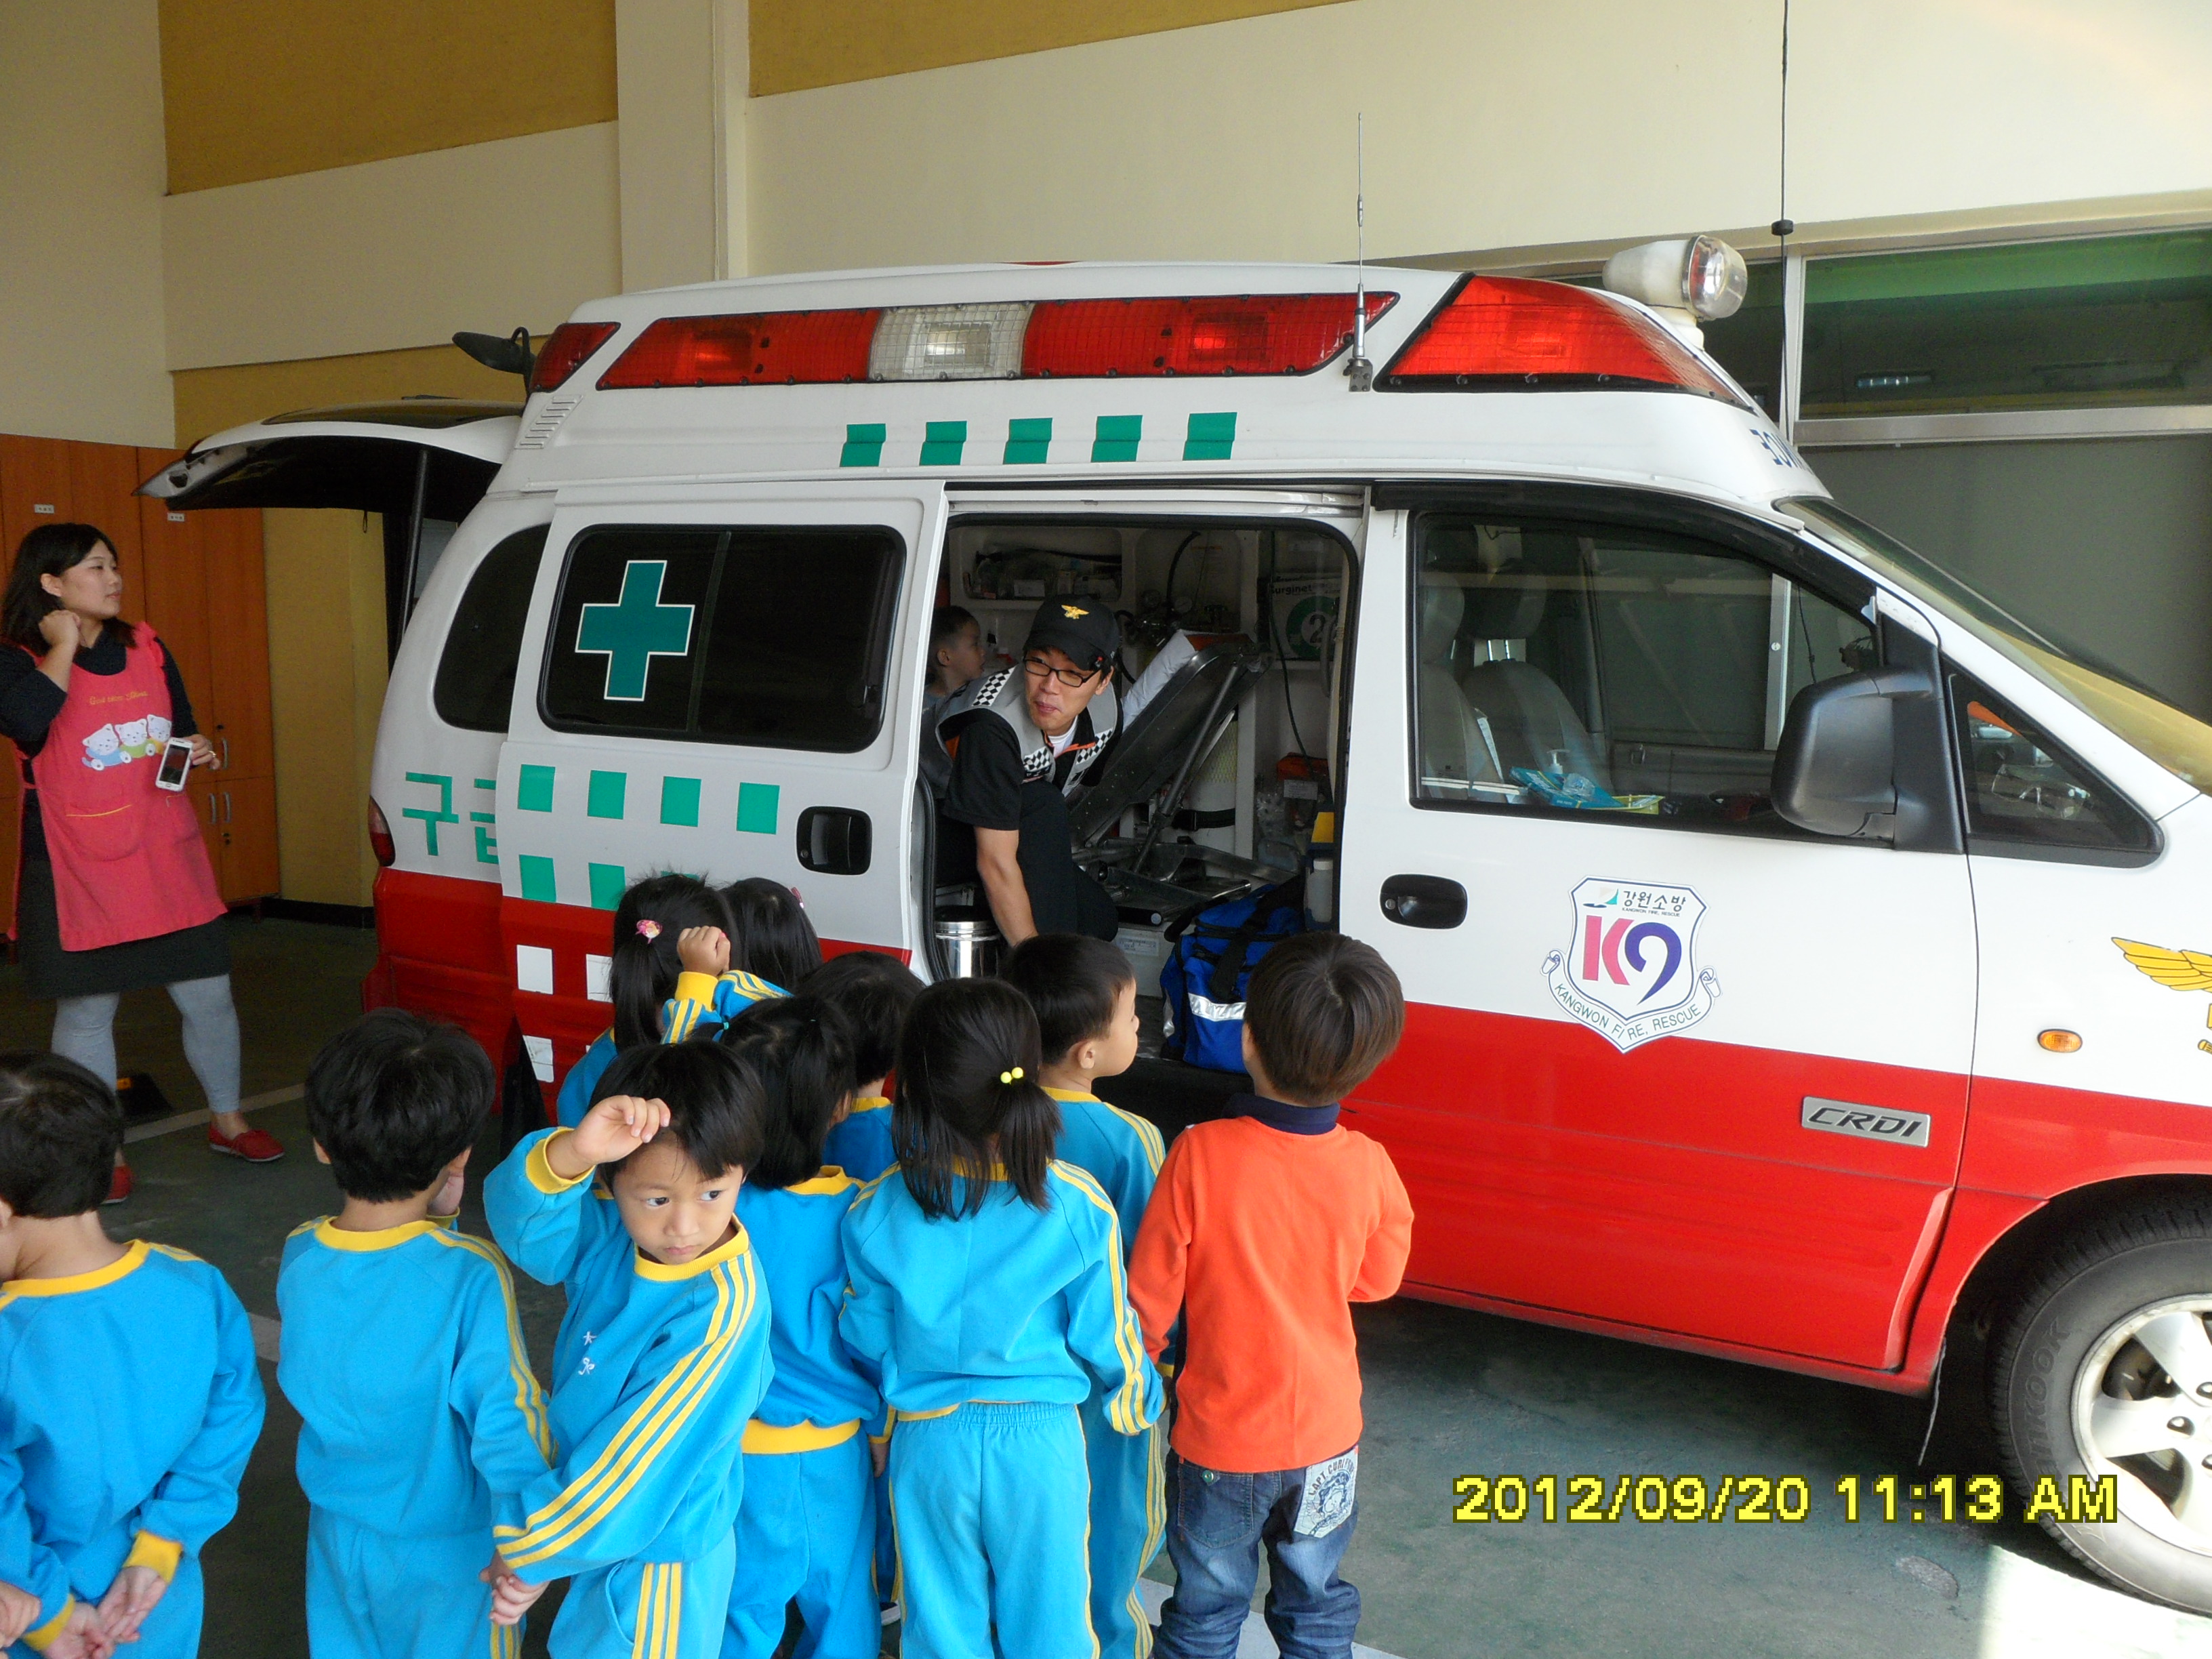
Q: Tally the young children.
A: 11